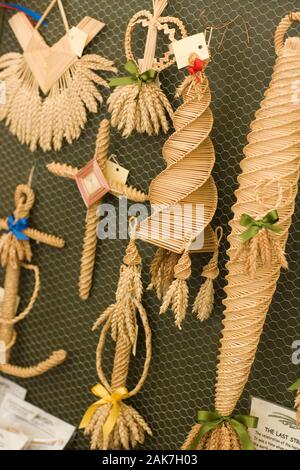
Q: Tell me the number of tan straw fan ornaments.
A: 1